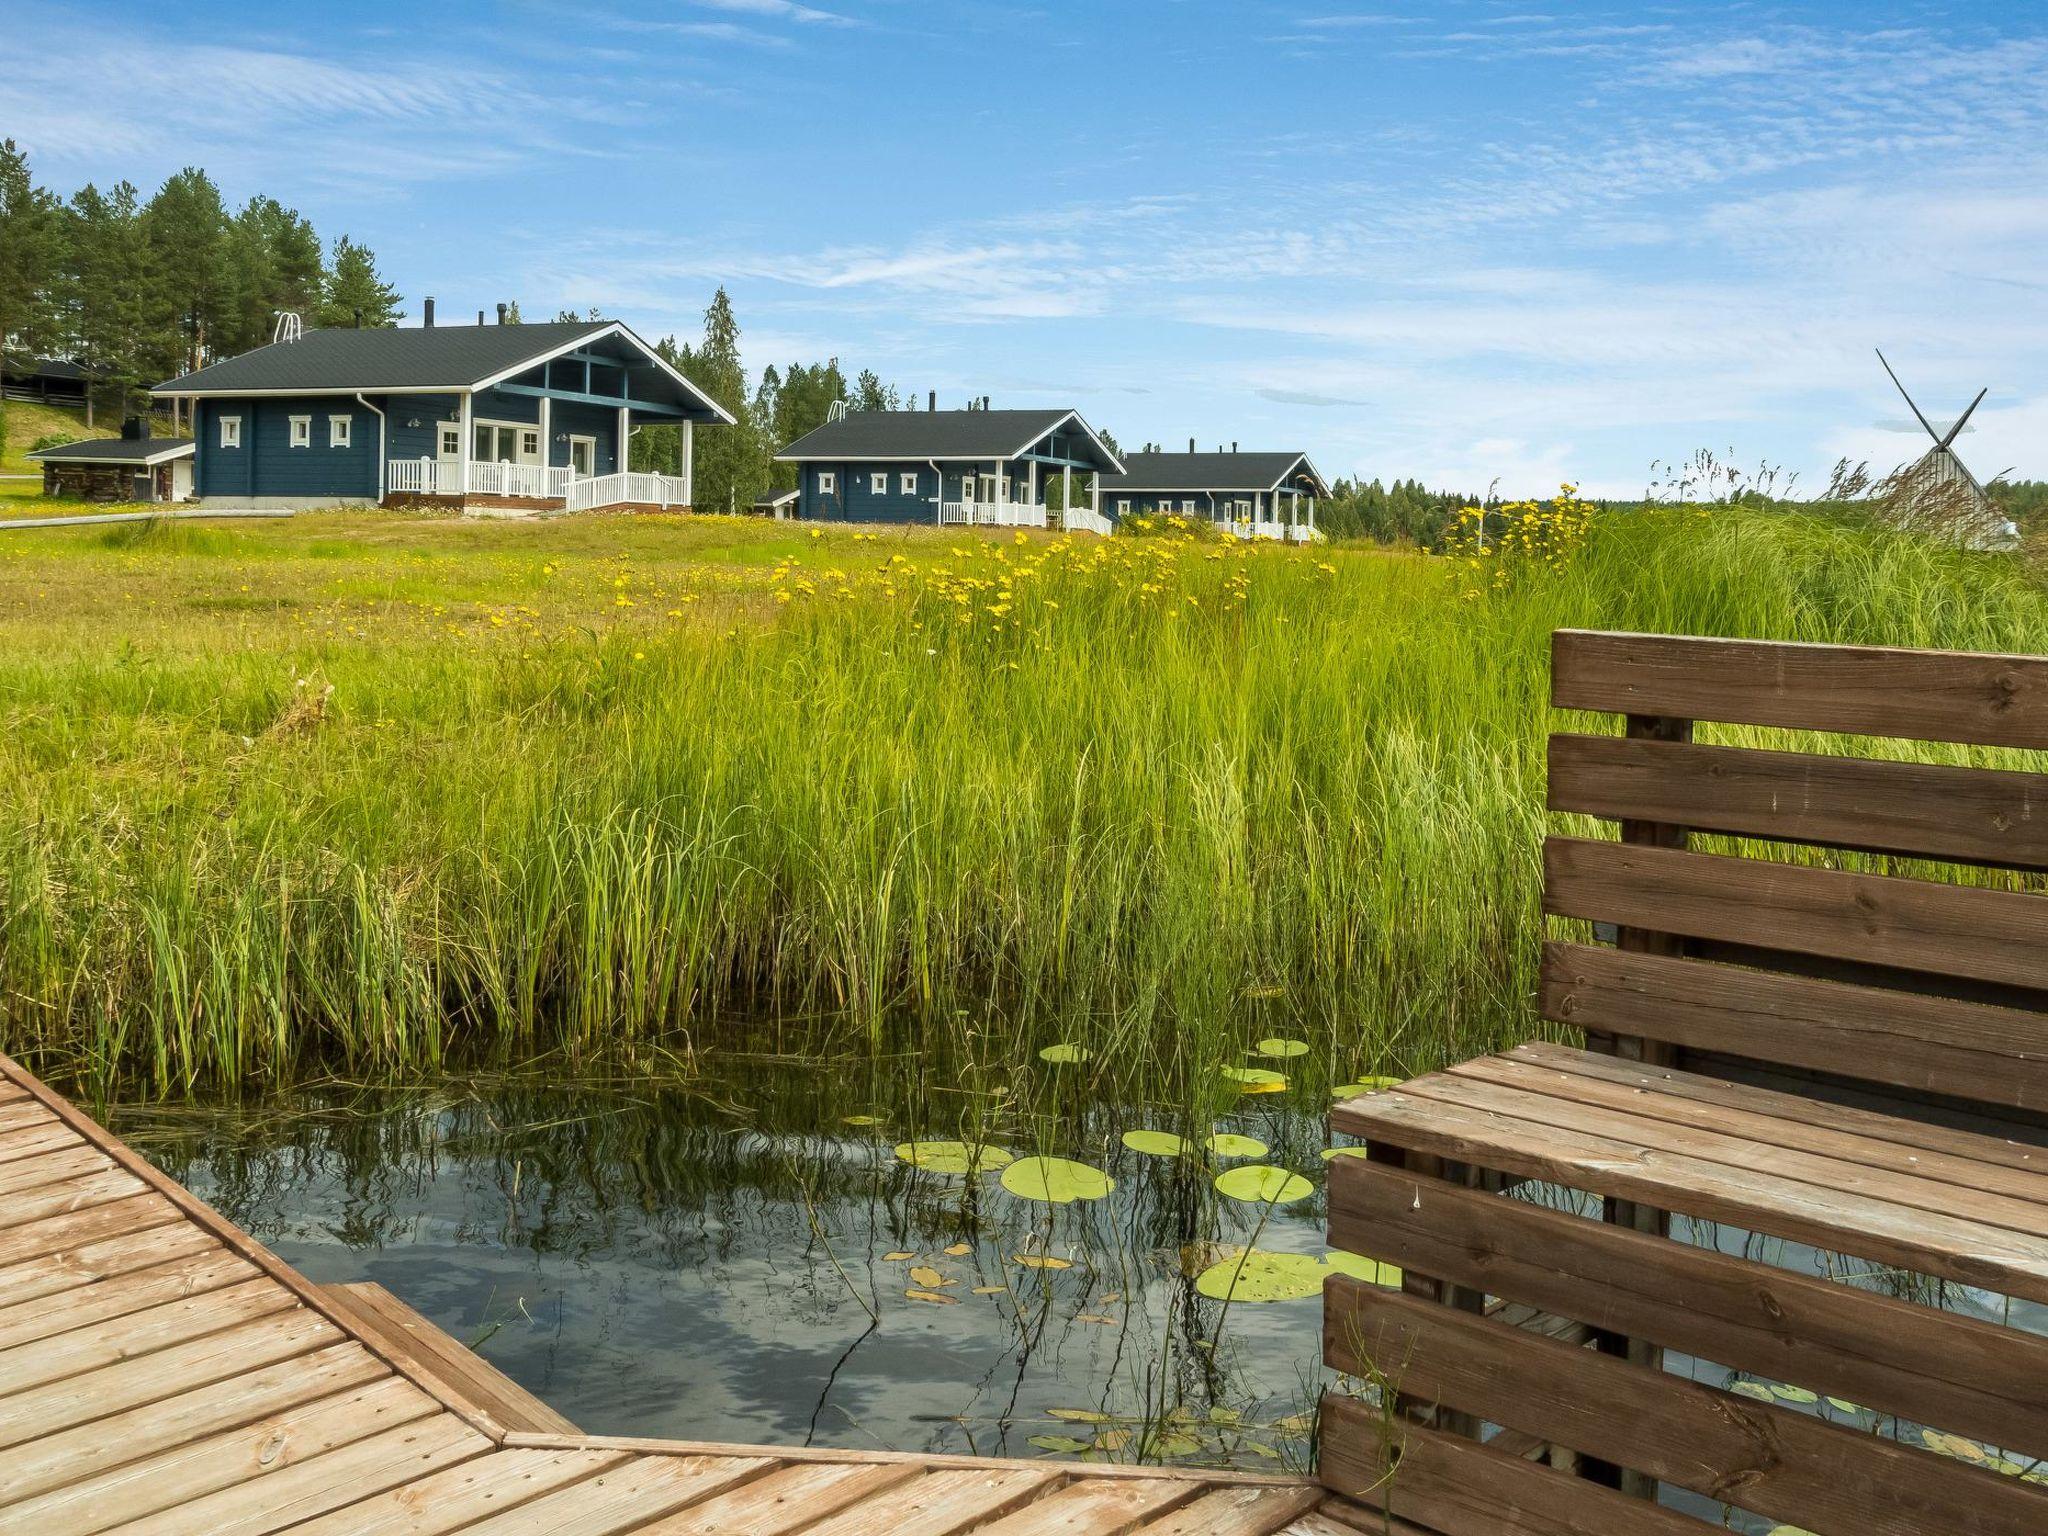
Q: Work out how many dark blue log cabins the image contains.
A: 3